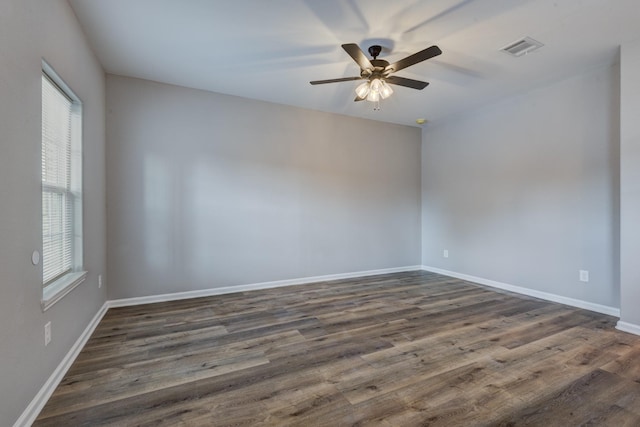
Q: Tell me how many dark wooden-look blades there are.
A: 5